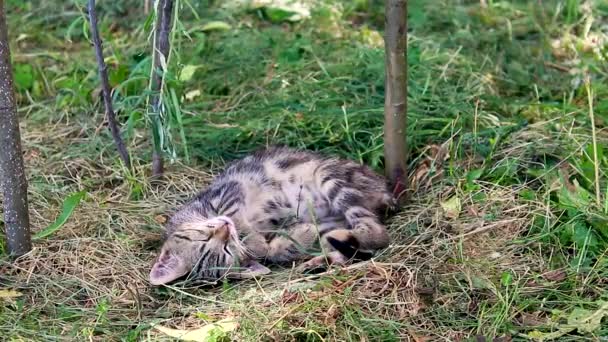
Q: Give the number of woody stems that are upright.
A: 4